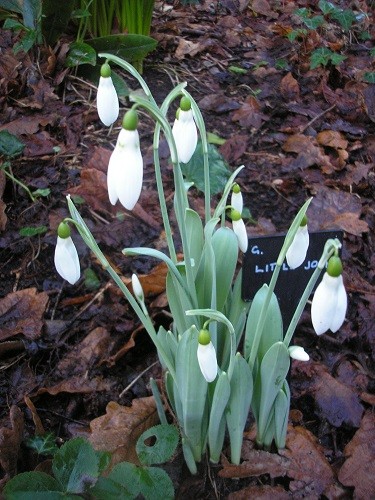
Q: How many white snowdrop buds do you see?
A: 11